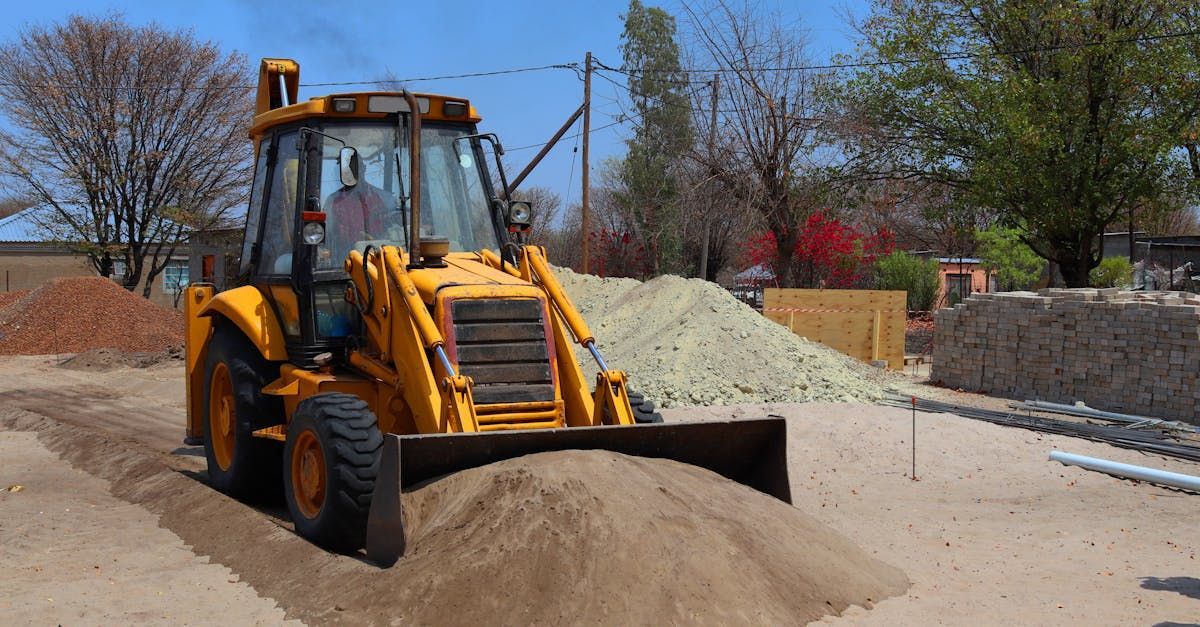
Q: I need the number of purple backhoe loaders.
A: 0